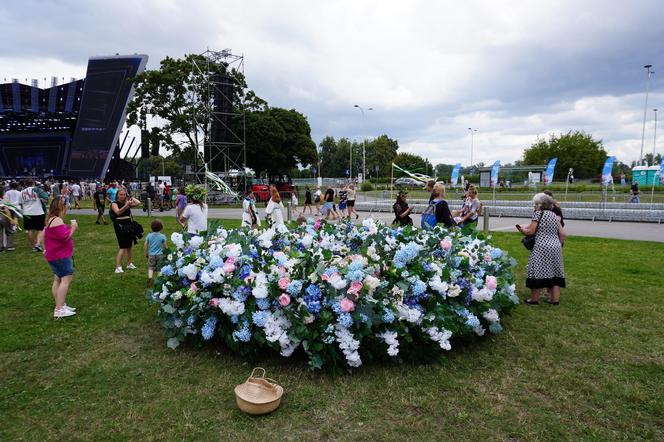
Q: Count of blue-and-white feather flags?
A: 5